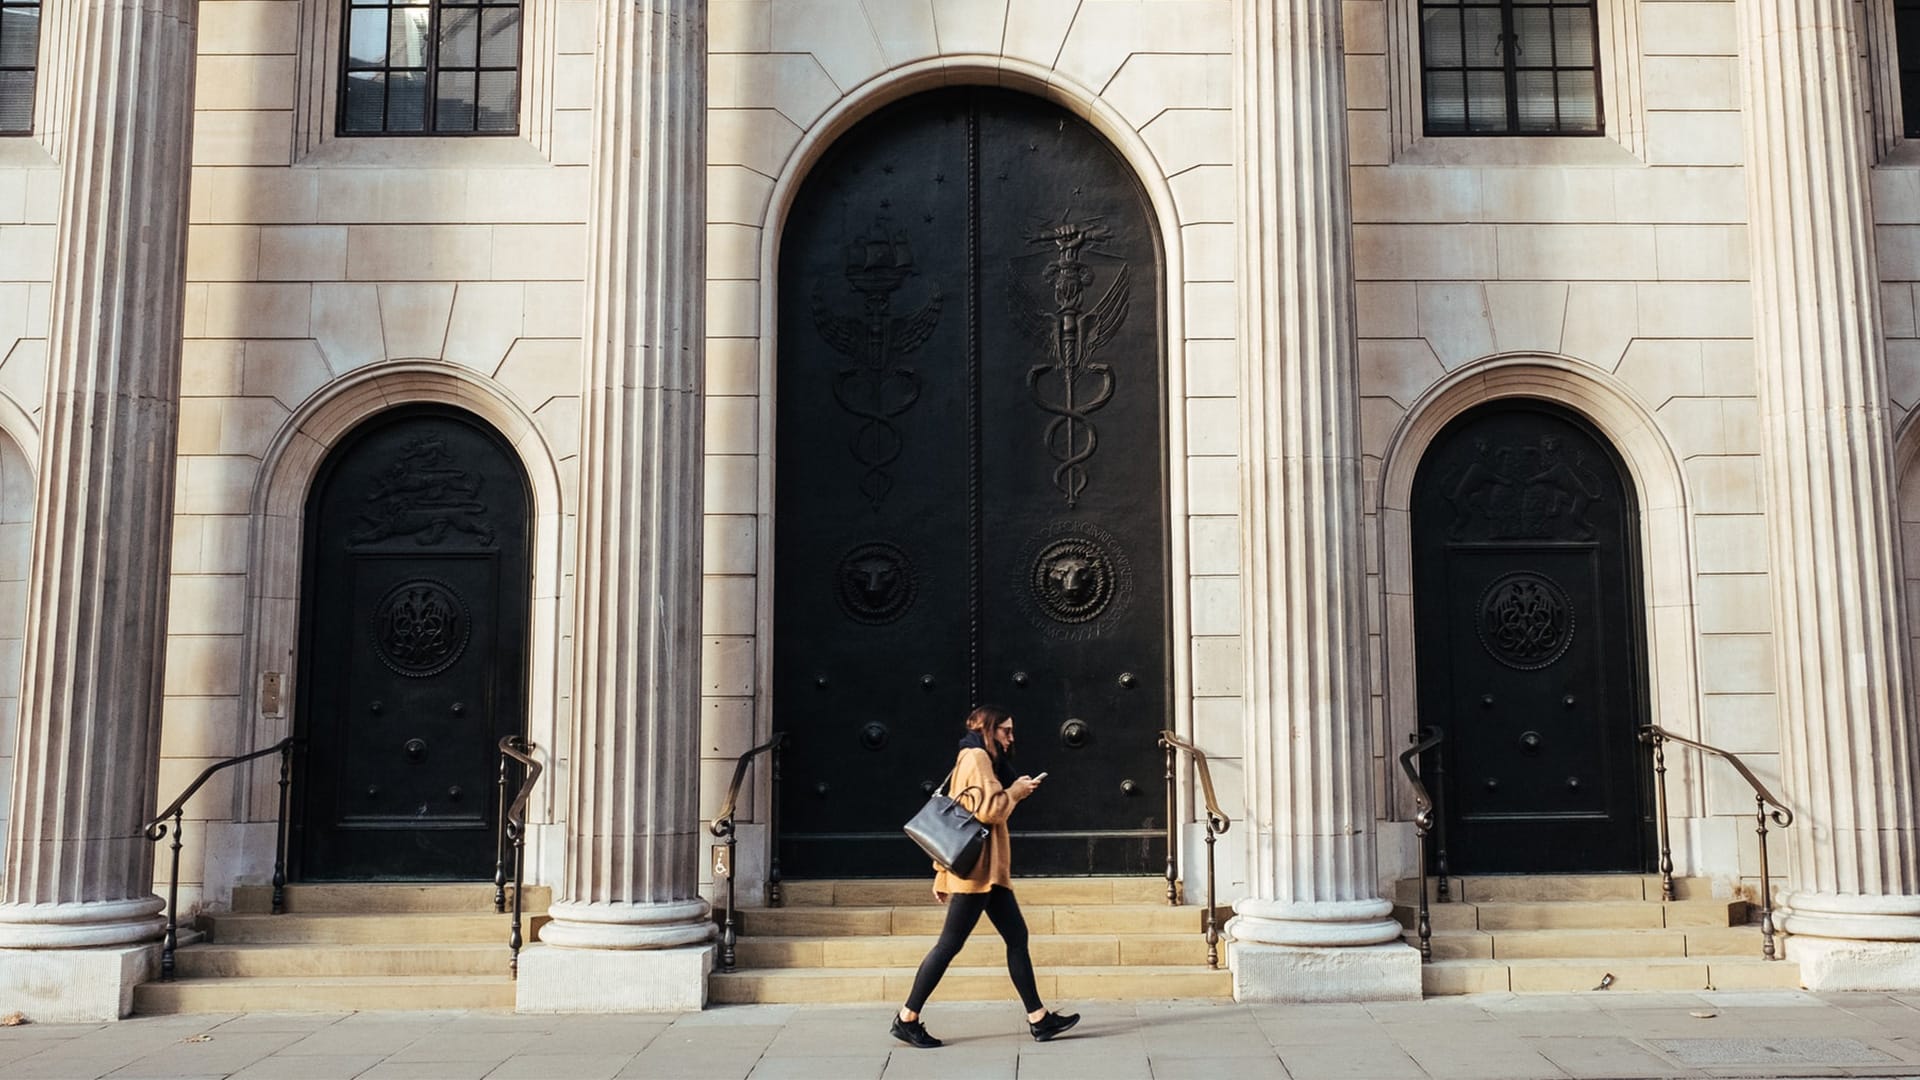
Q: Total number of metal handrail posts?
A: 12